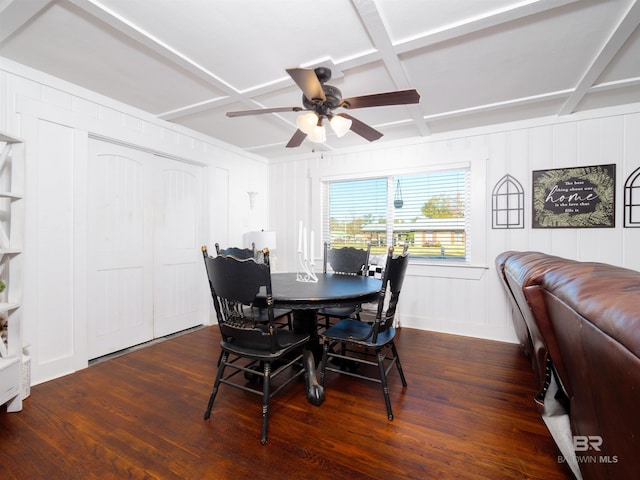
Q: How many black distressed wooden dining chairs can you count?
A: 4